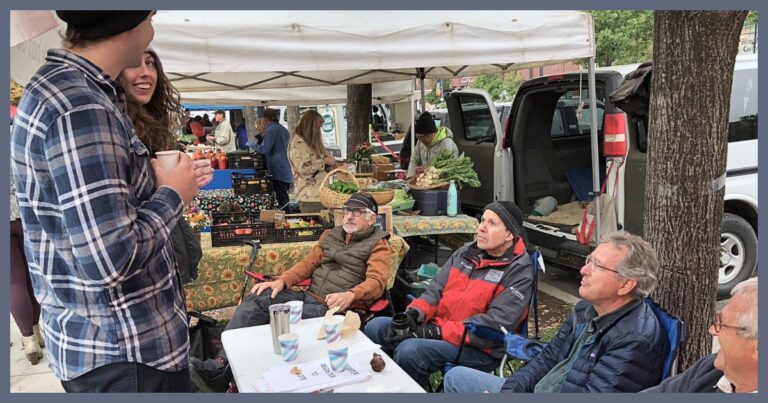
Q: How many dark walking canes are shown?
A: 1